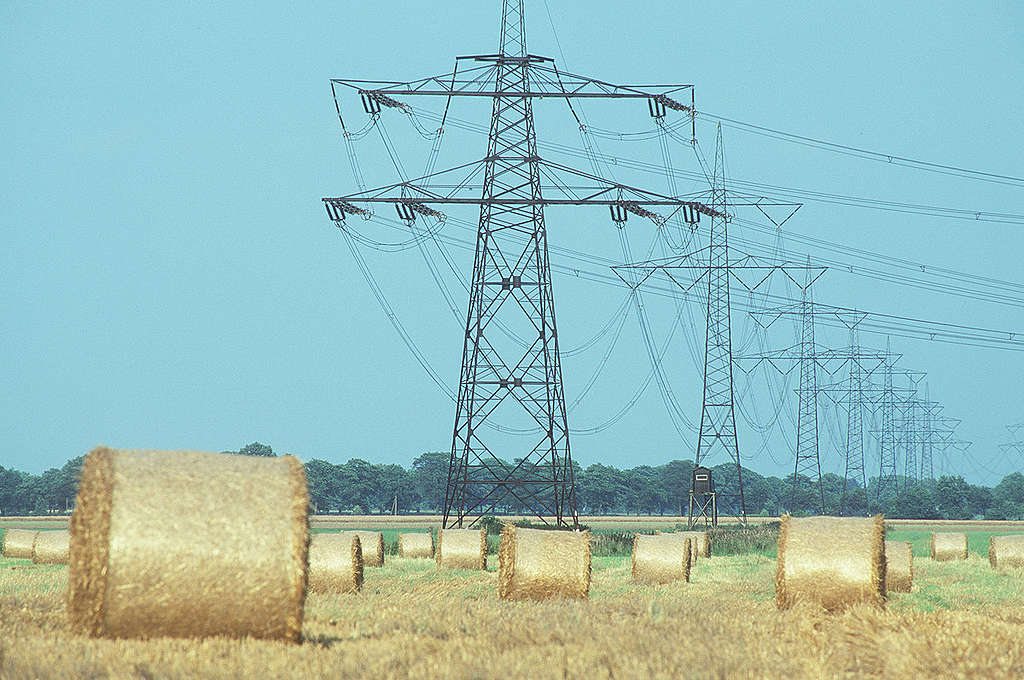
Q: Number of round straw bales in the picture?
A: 15